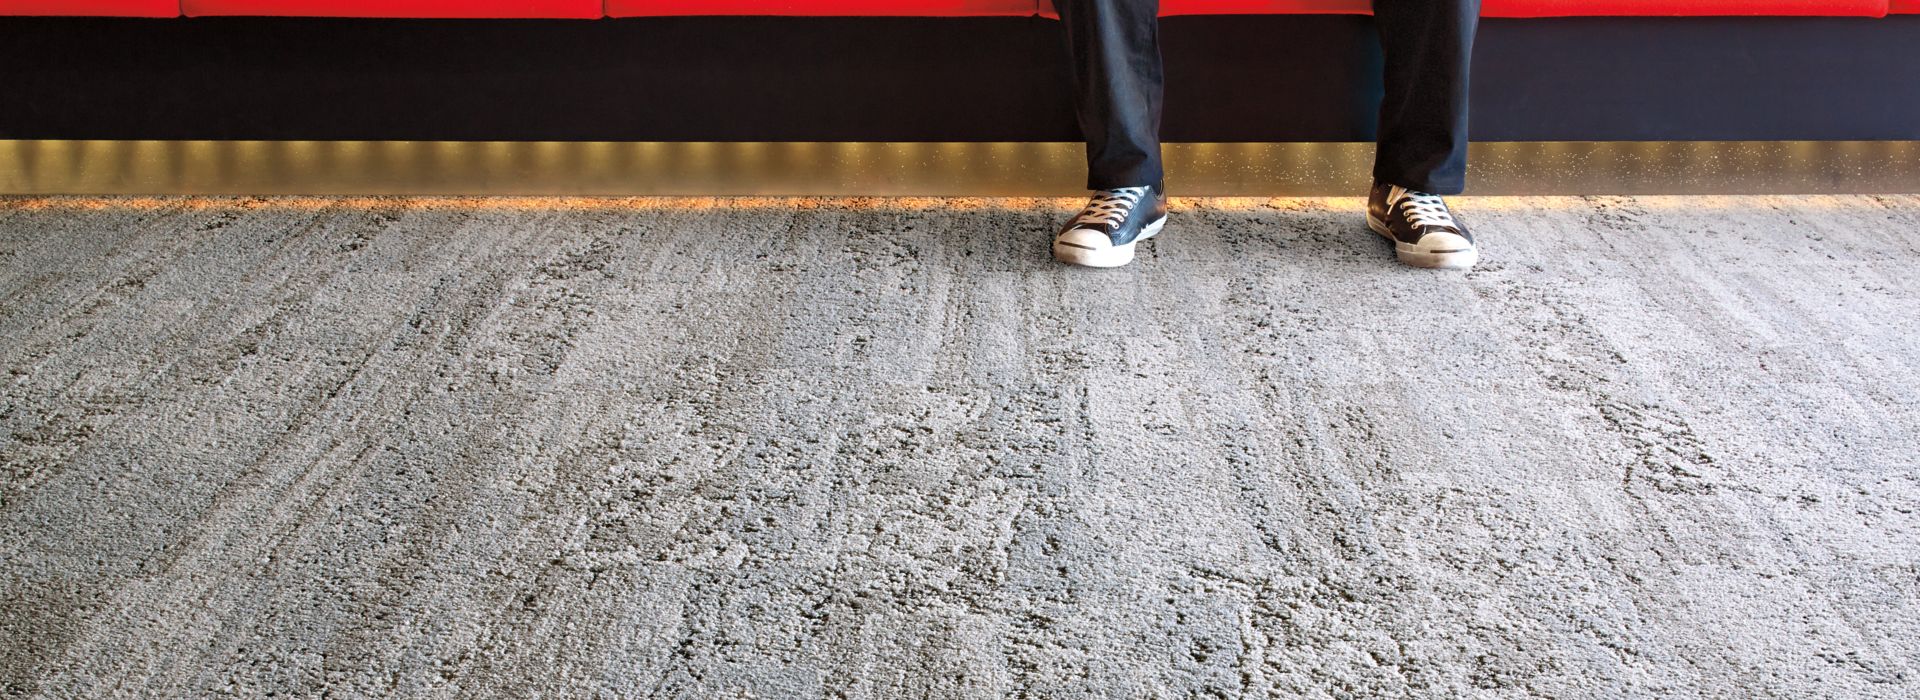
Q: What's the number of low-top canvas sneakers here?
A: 2